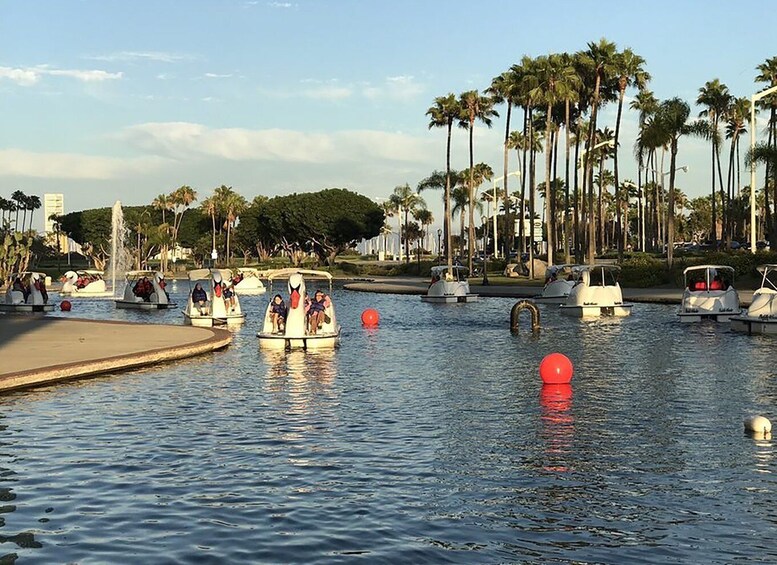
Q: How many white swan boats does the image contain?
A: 11